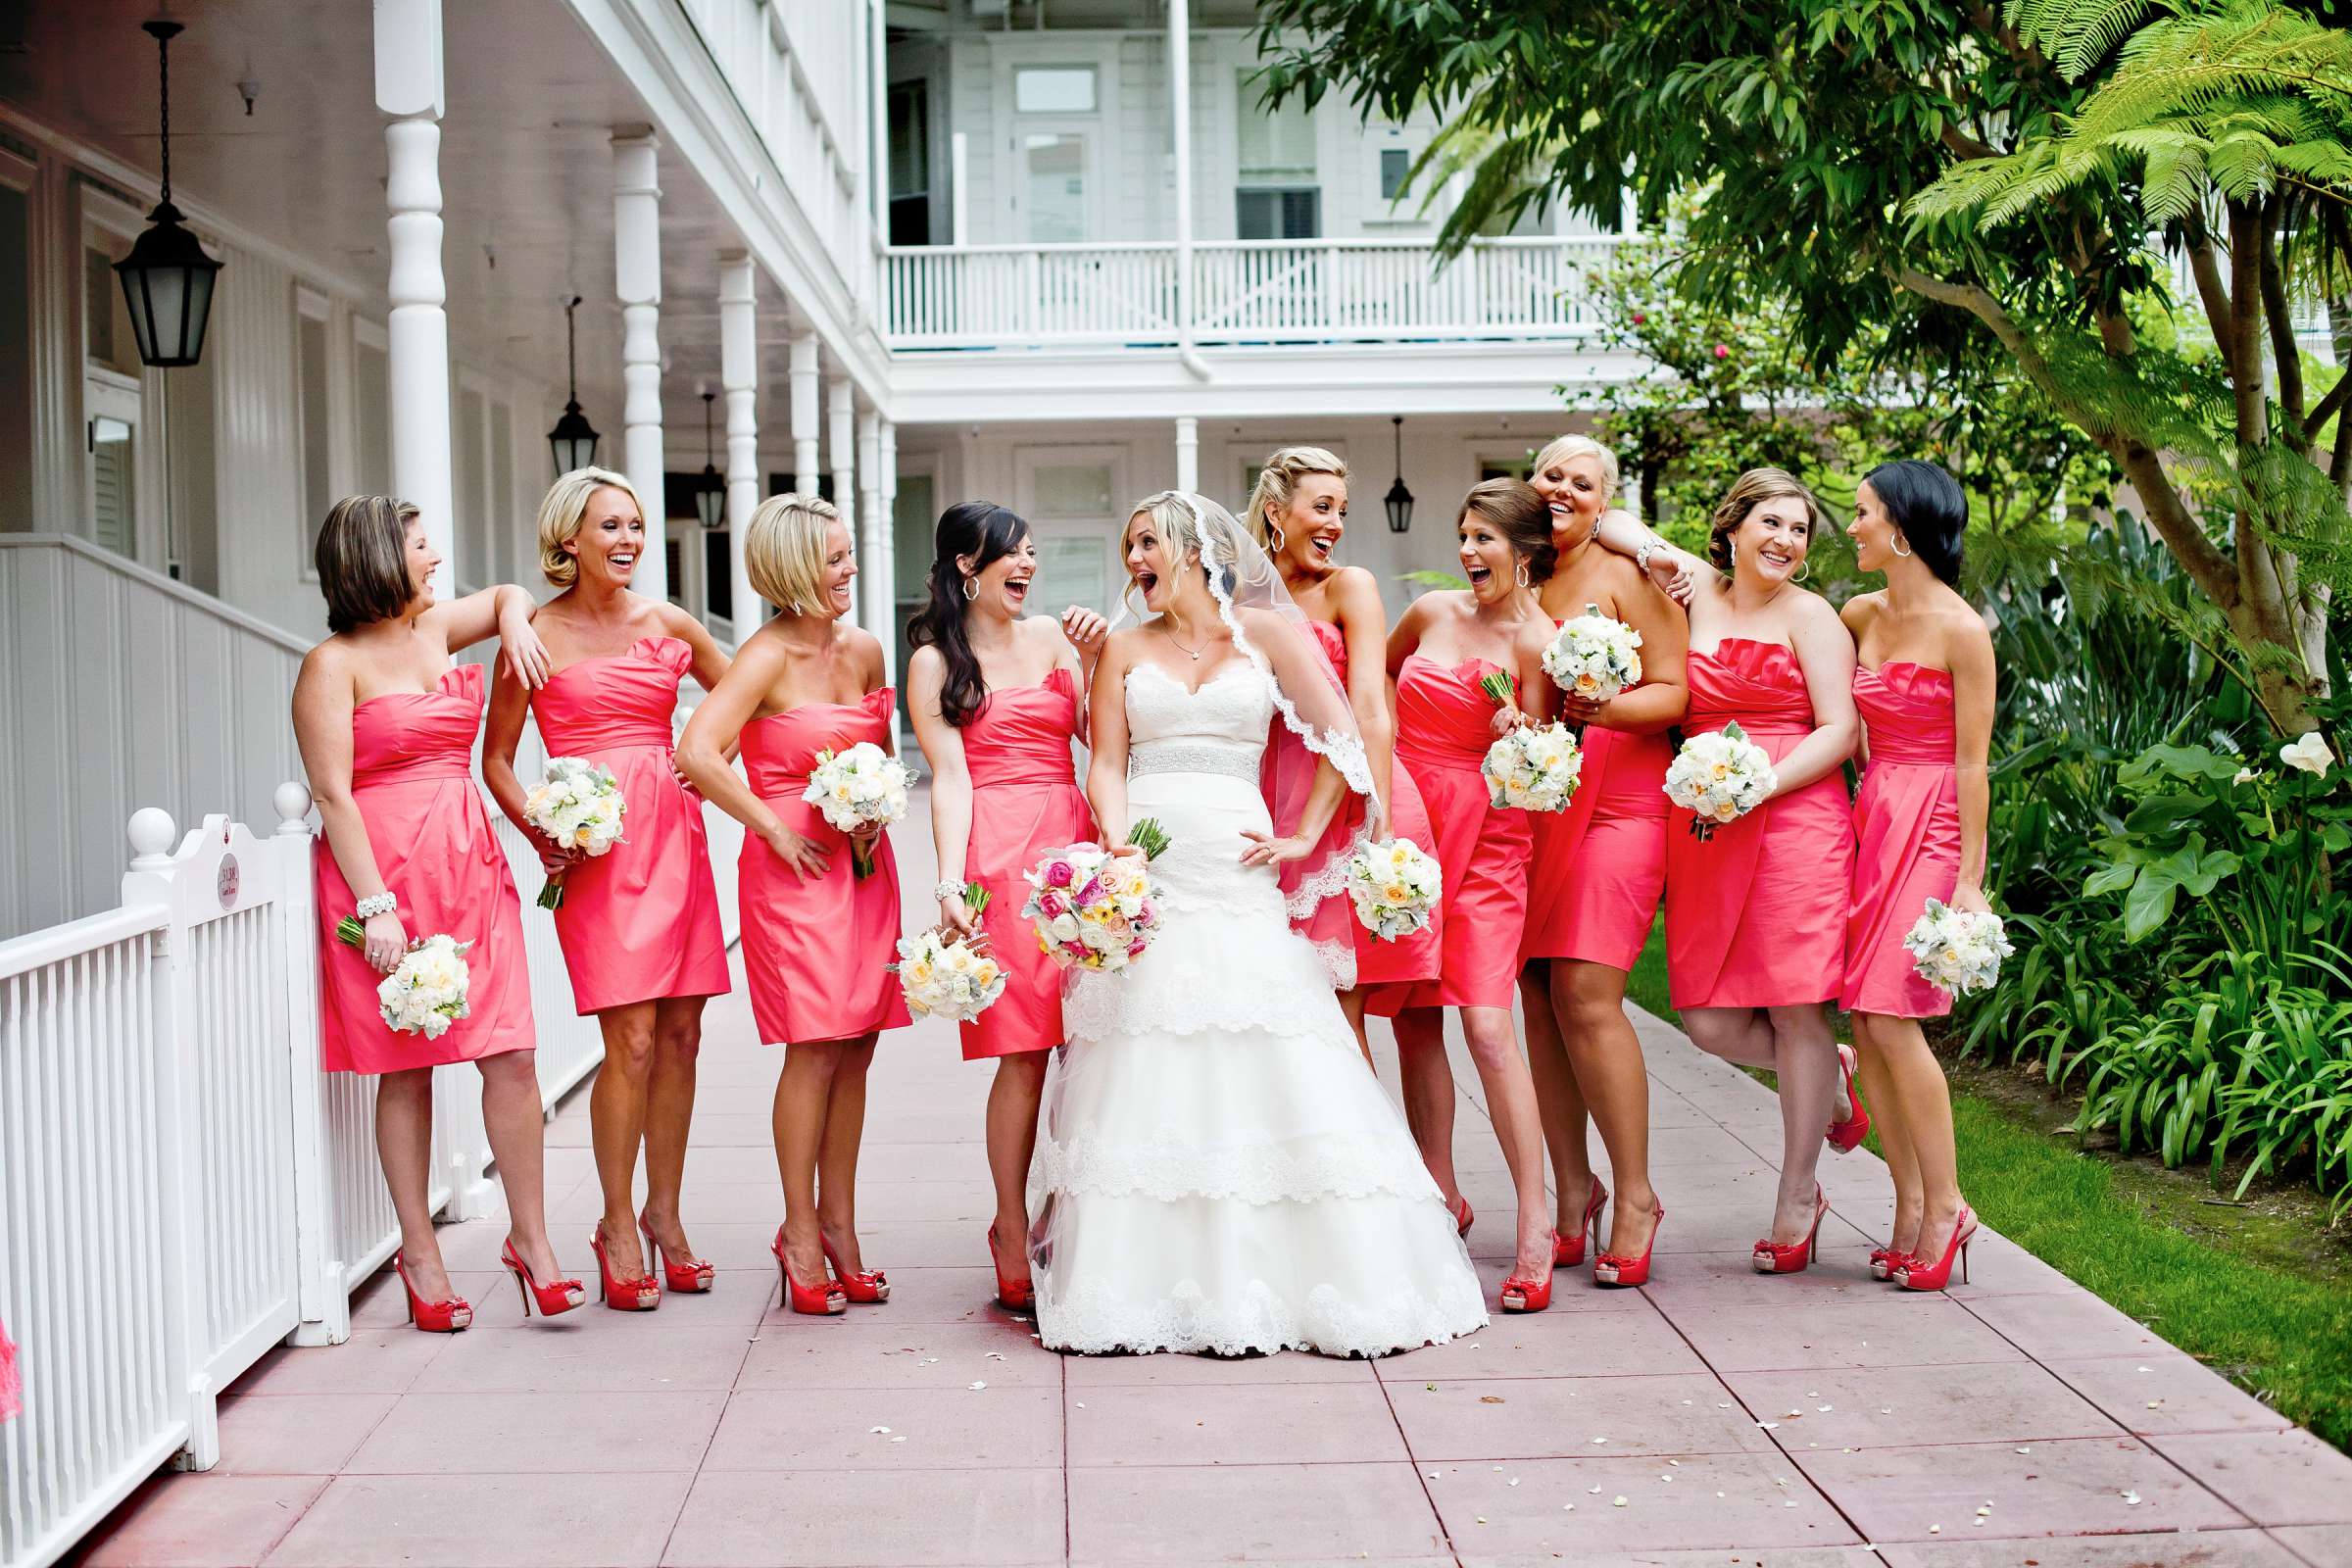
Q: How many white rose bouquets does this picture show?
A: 9